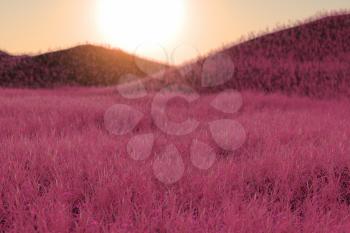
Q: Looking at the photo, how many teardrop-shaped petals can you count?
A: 10